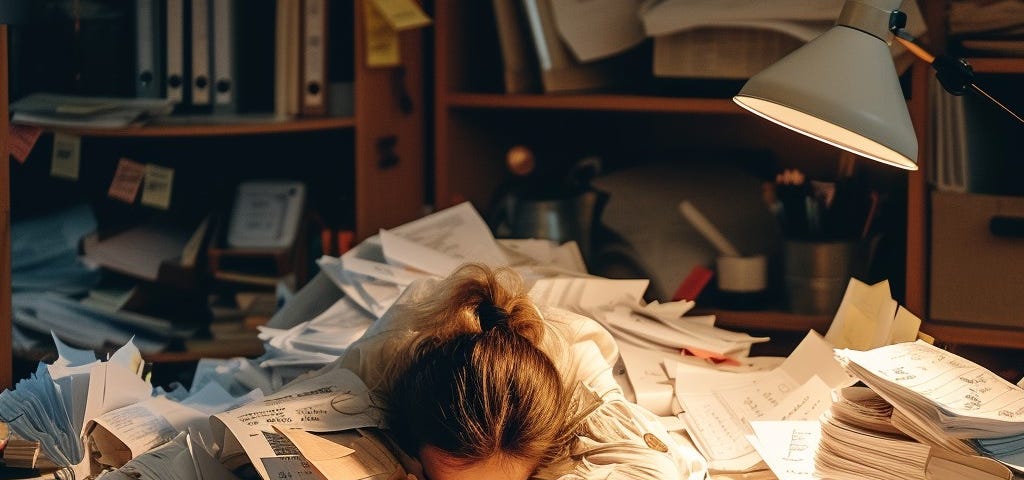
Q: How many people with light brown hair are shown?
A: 1